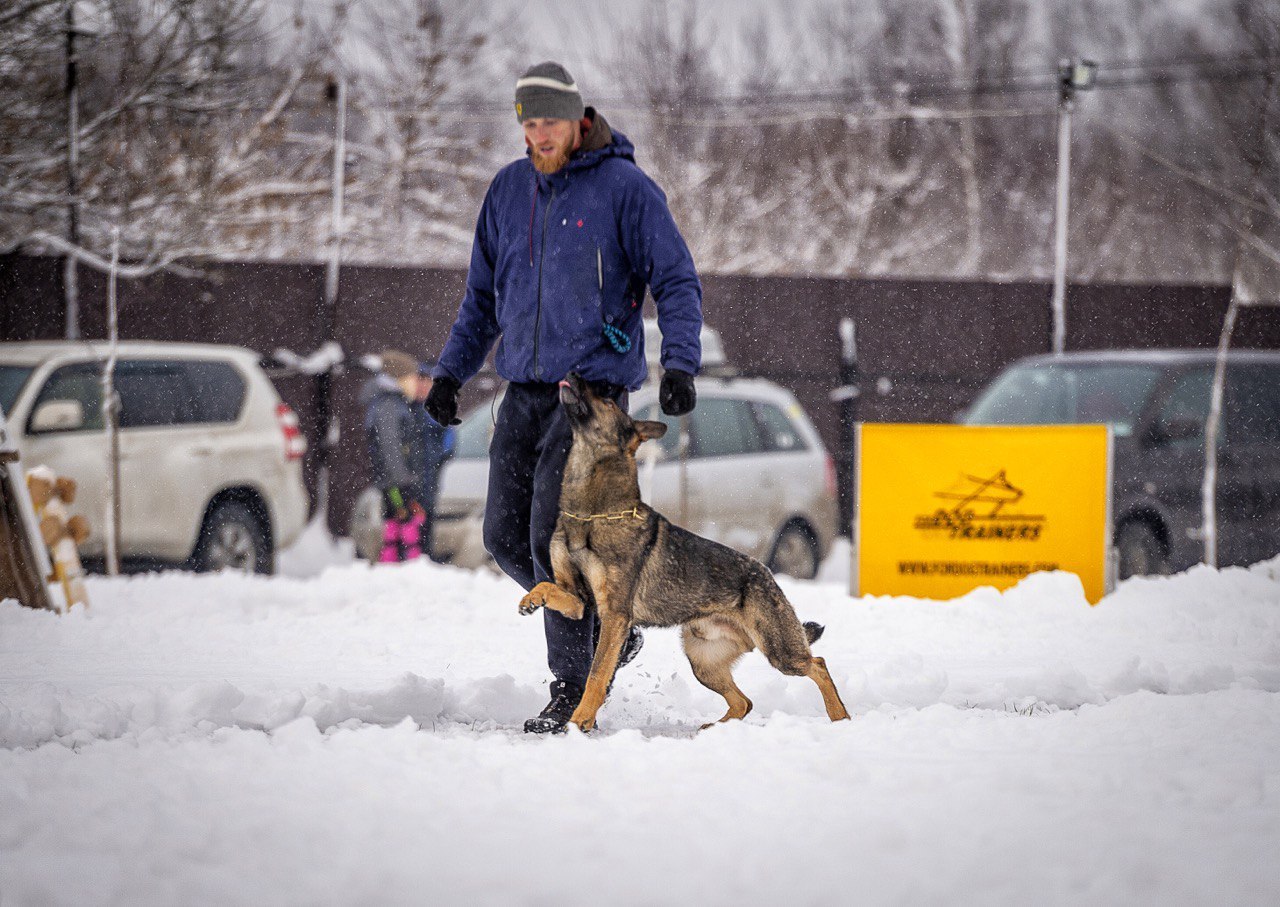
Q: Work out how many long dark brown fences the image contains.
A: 1